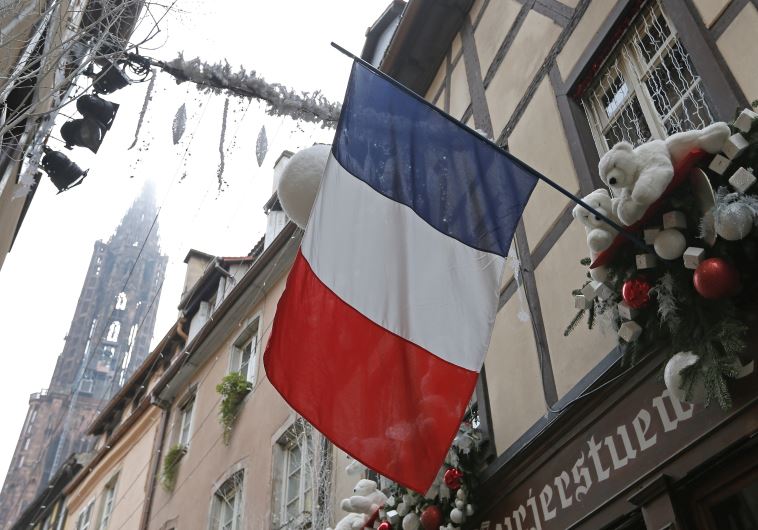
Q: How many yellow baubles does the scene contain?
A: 0